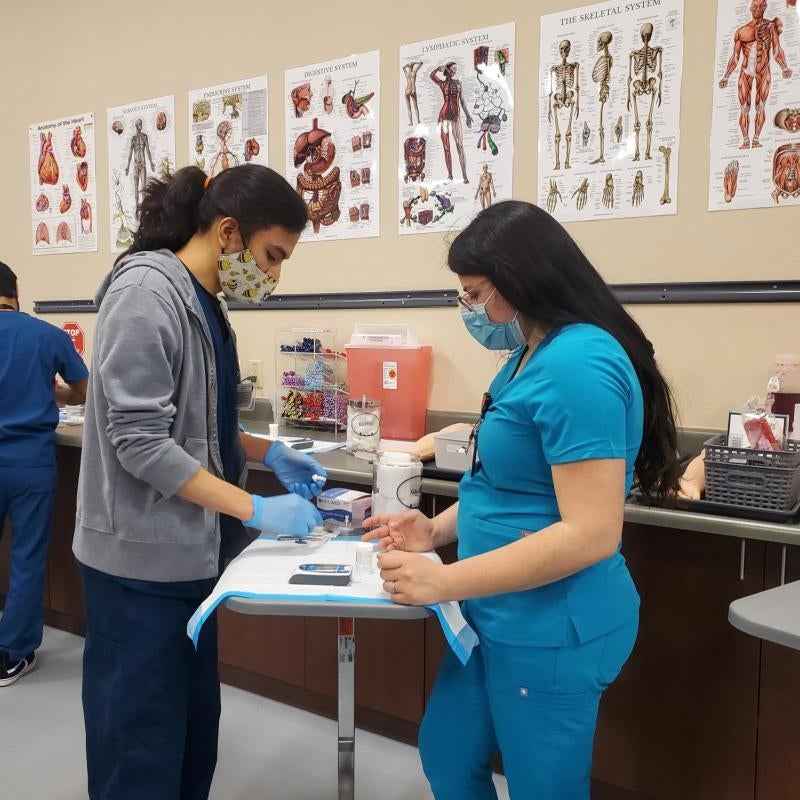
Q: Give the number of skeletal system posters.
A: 1